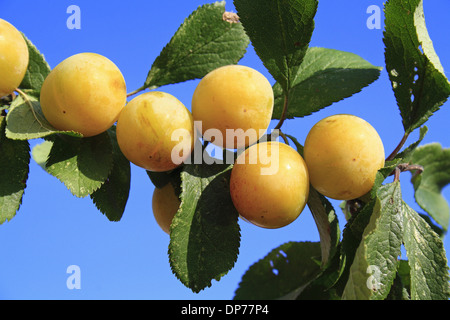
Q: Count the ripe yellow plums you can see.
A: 7